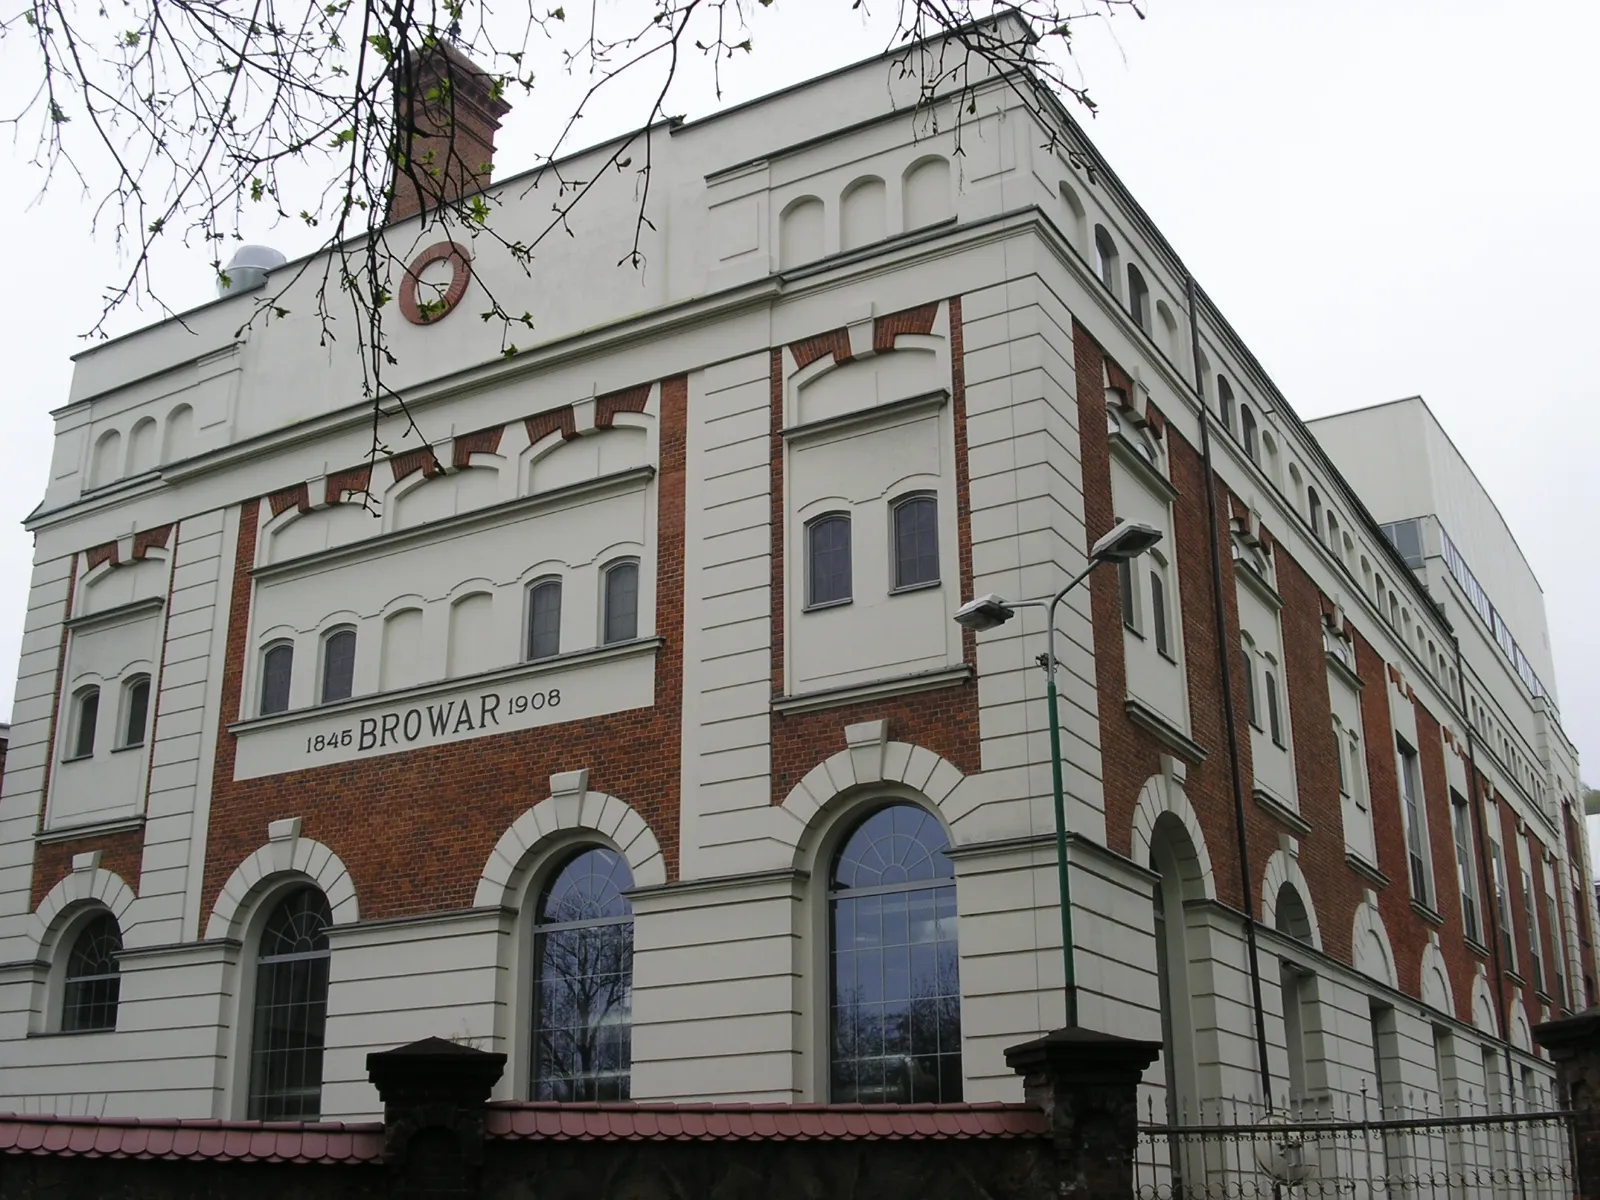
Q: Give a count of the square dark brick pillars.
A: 3